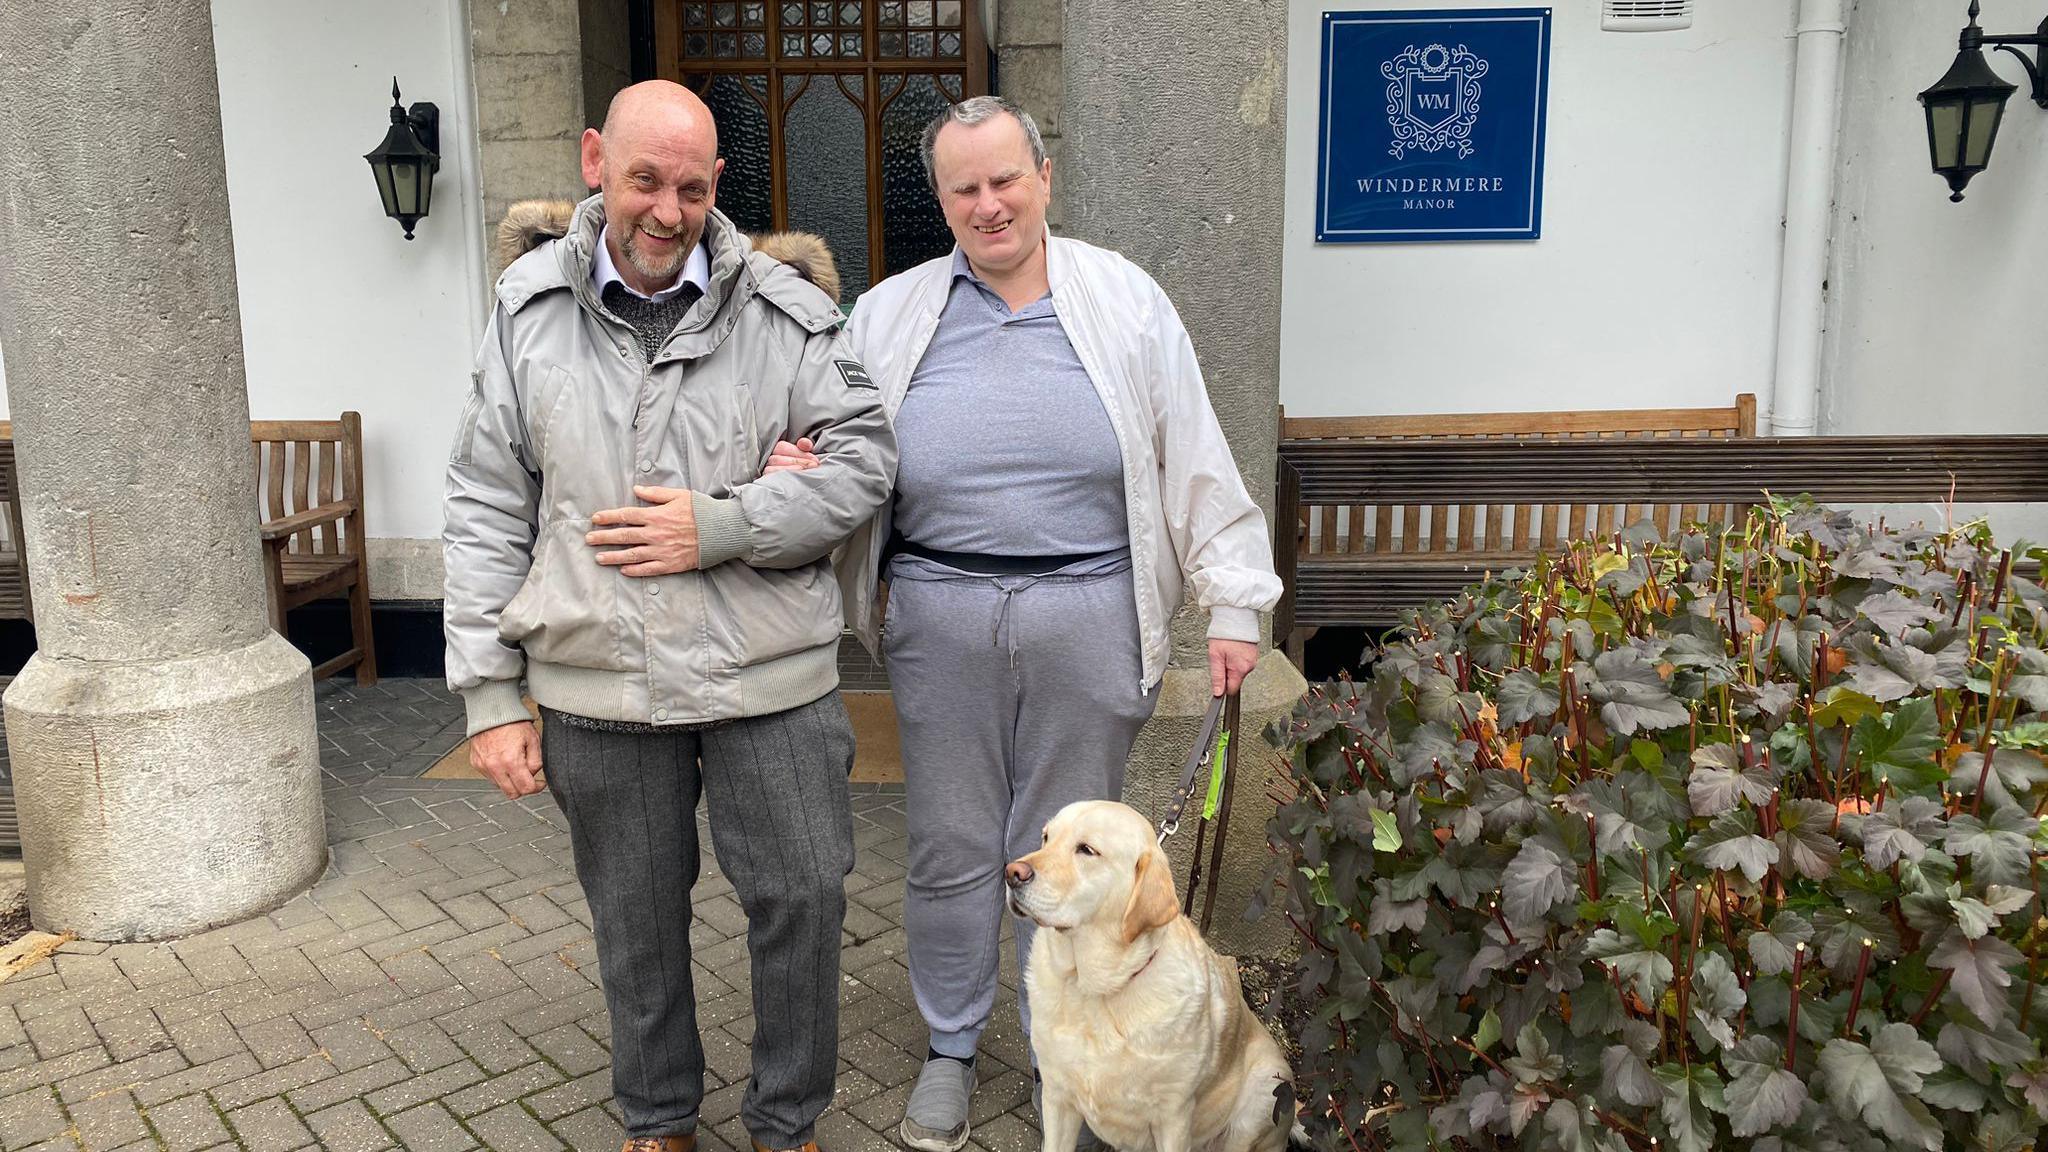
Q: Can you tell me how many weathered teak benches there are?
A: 2